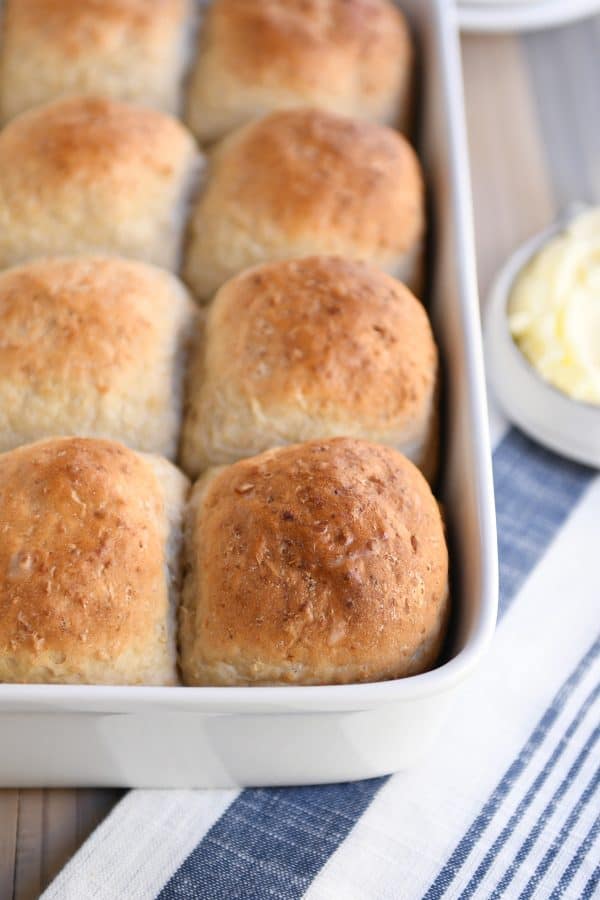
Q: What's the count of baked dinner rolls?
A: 8